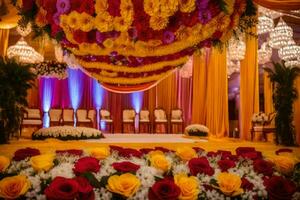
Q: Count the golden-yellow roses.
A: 10